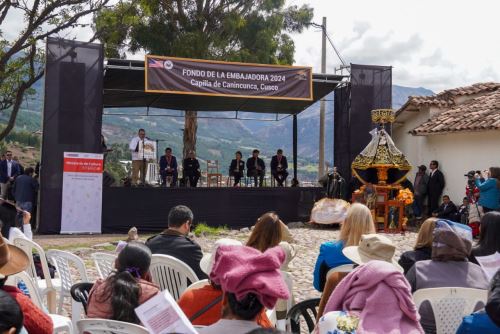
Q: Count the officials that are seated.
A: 5